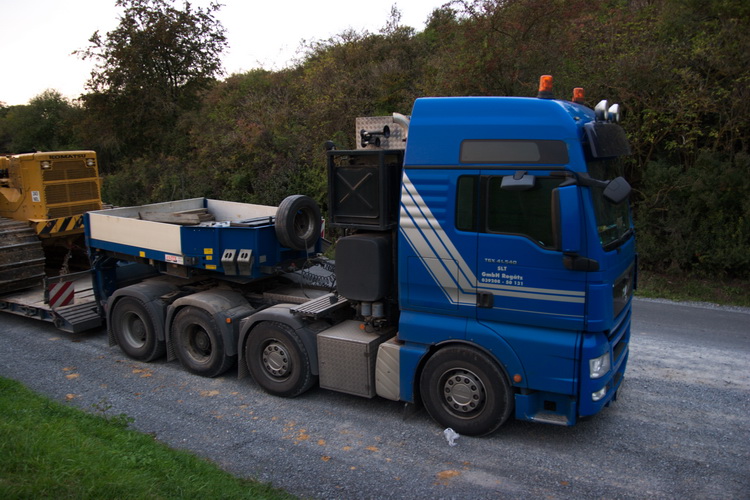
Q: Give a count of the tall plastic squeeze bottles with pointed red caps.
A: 0